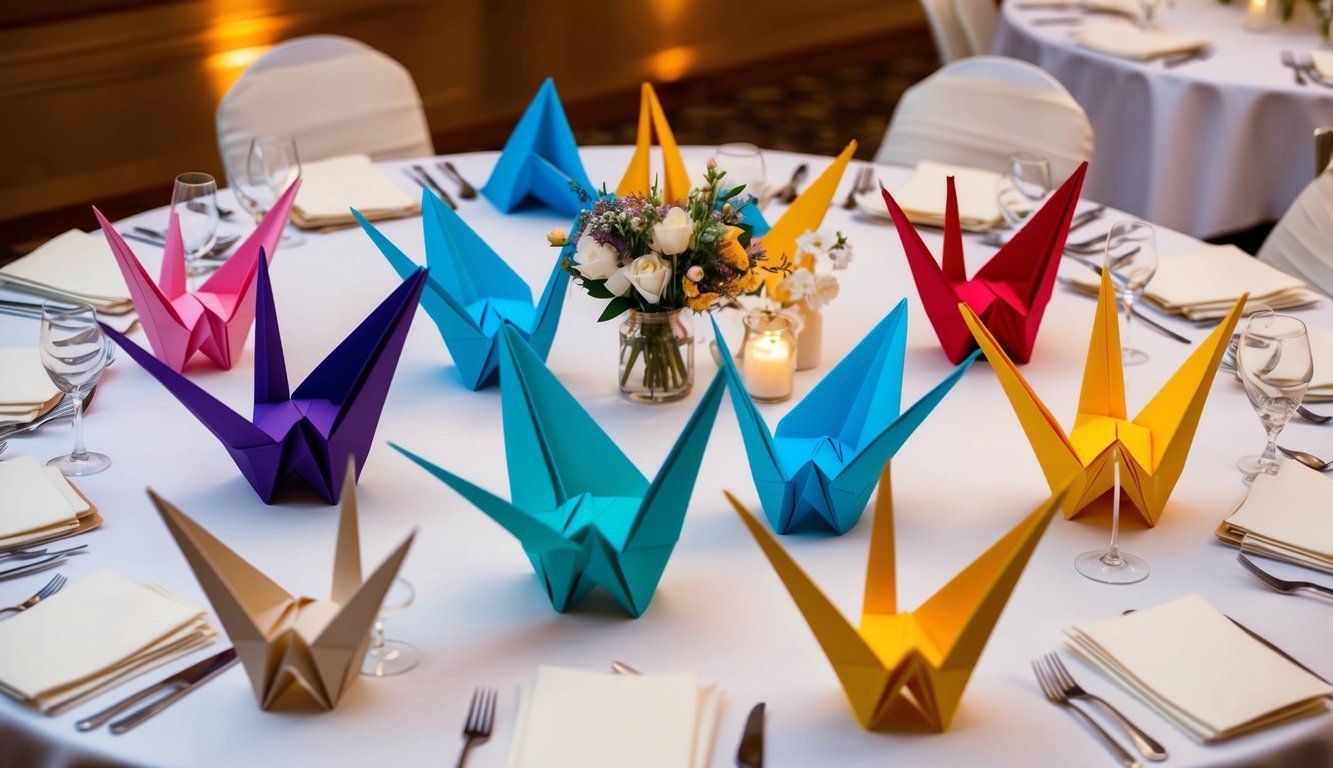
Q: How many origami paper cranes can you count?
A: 12